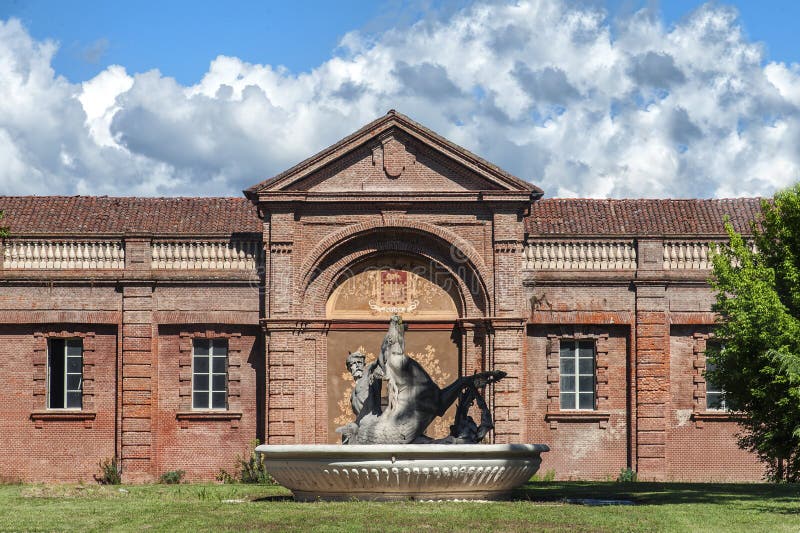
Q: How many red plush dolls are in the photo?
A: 0